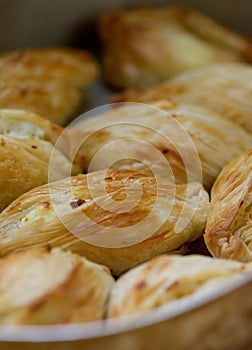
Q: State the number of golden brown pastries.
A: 9